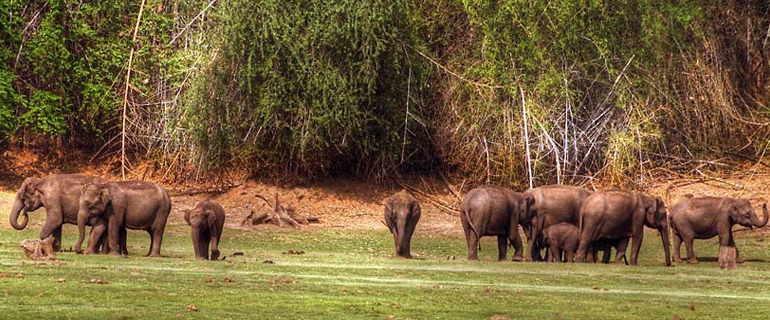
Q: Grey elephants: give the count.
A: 9